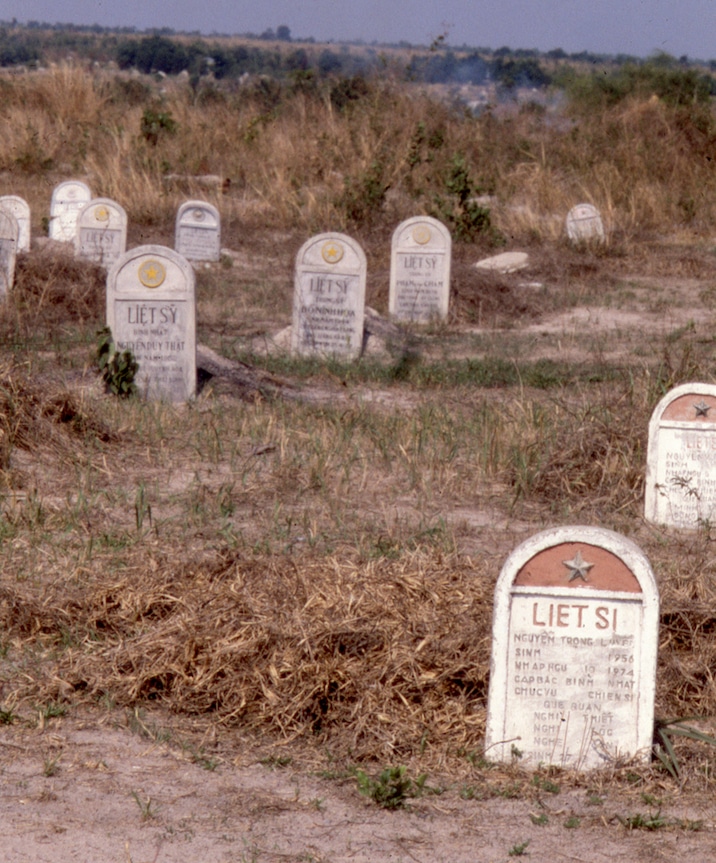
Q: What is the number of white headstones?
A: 11